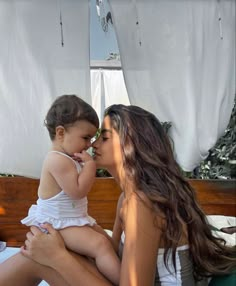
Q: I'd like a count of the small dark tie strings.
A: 3